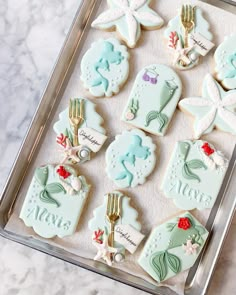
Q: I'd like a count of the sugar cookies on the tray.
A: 12